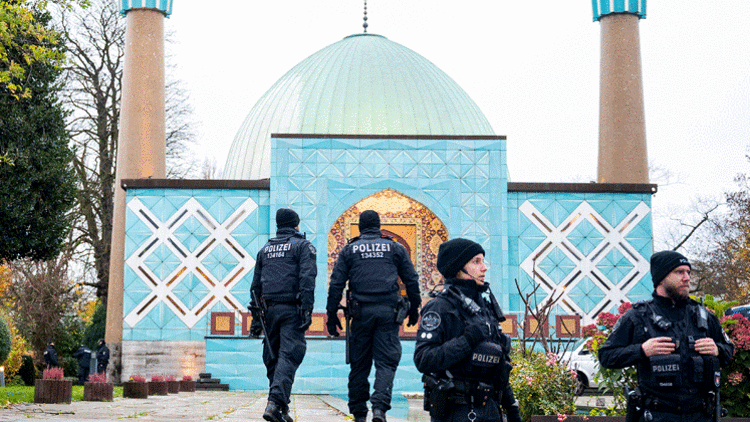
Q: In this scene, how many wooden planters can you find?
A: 6